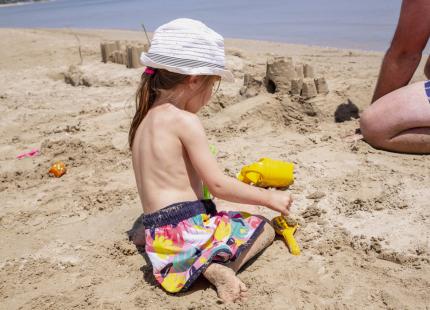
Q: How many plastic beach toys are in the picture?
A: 5